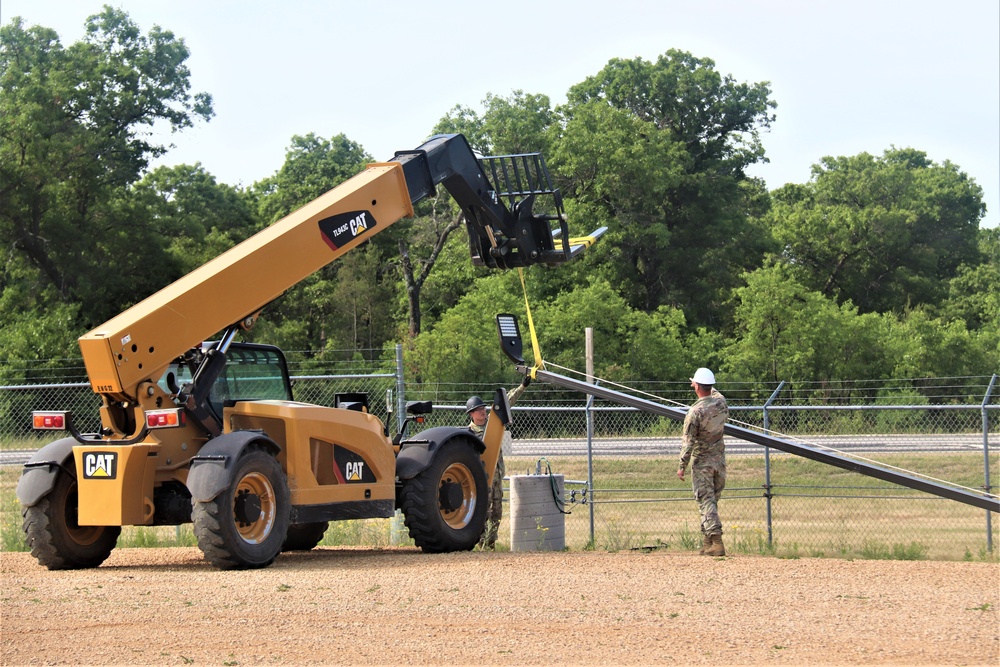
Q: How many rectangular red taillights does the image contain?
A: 2